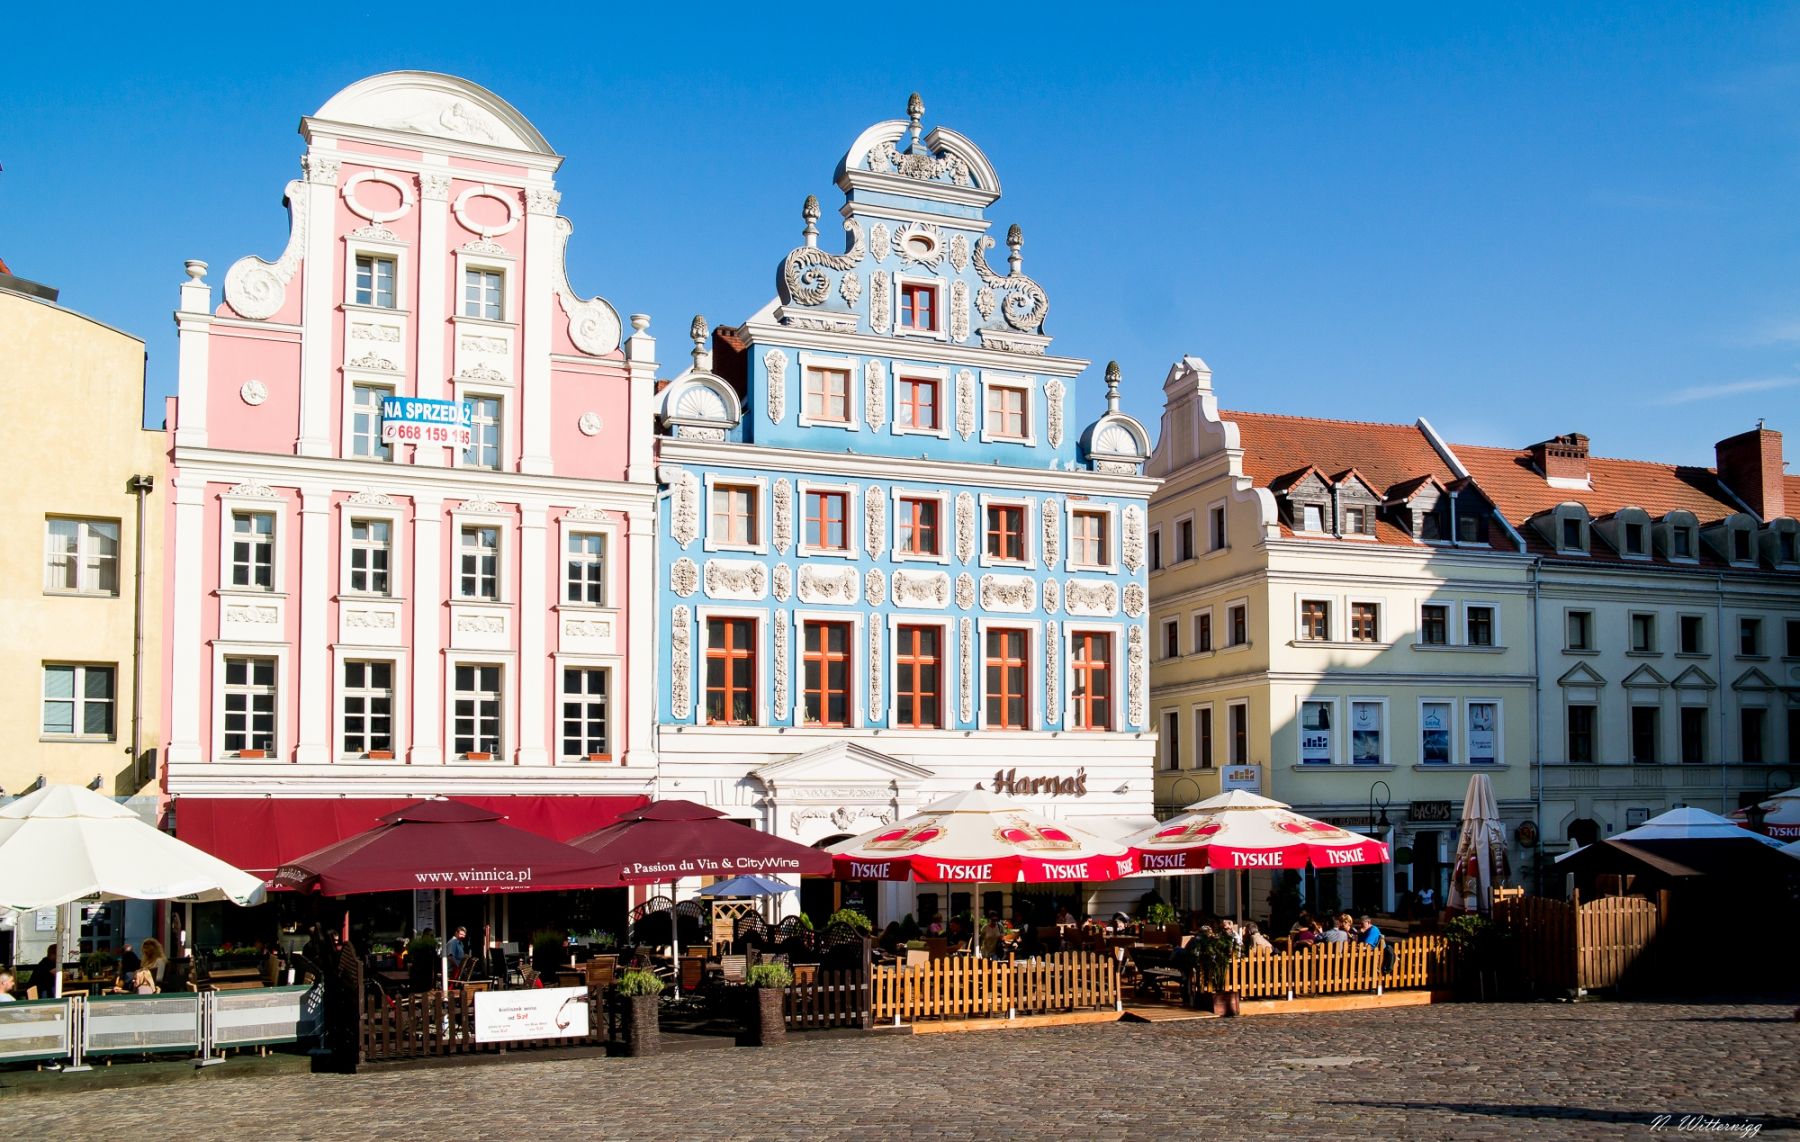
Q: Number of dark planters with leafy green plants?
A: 2